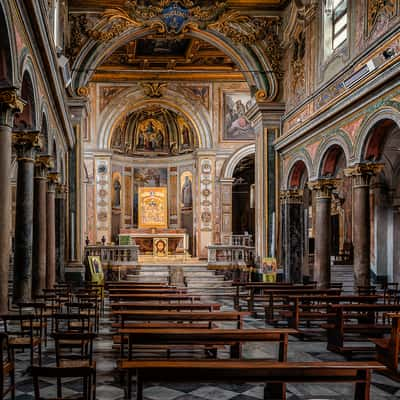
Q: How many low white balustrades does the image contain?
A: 2